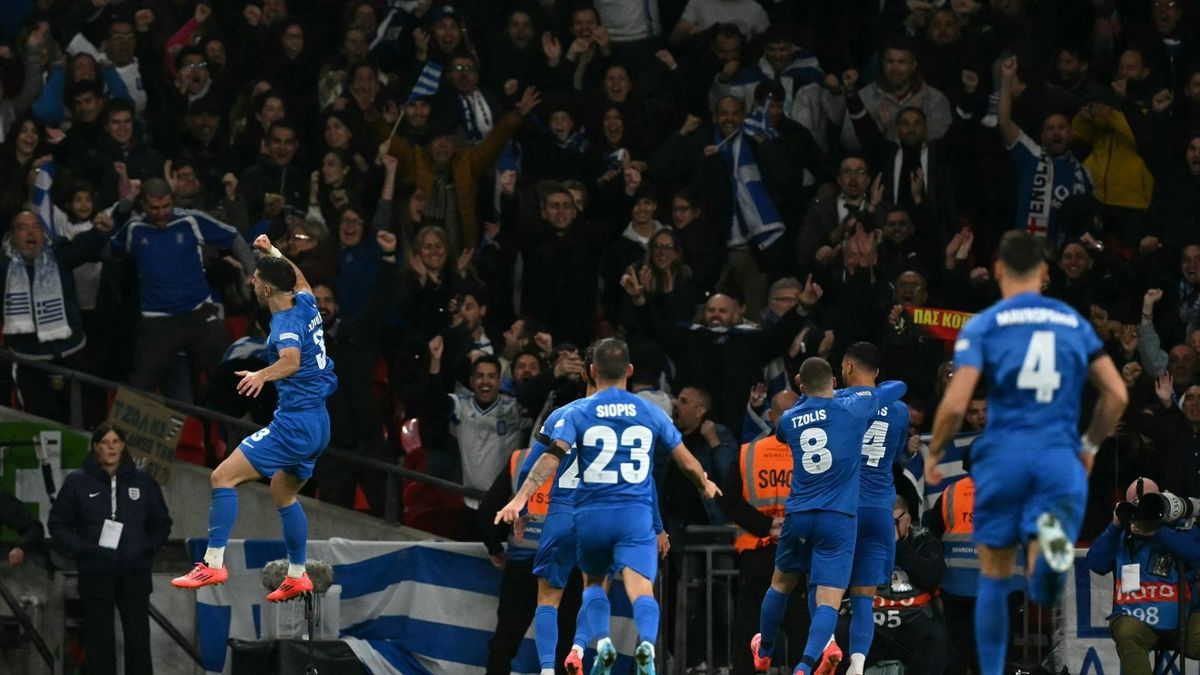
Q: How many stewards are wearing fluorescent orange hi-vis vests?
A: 3